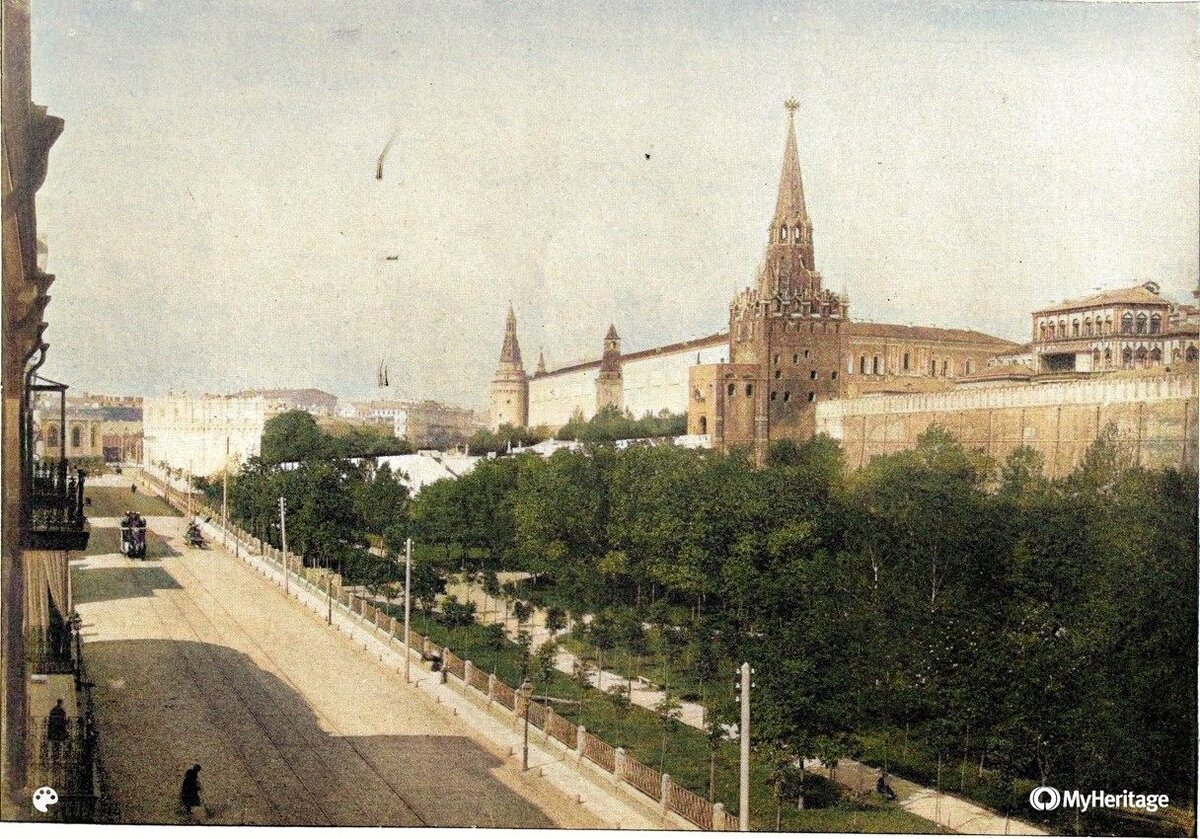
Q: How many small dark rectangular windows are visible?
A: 9